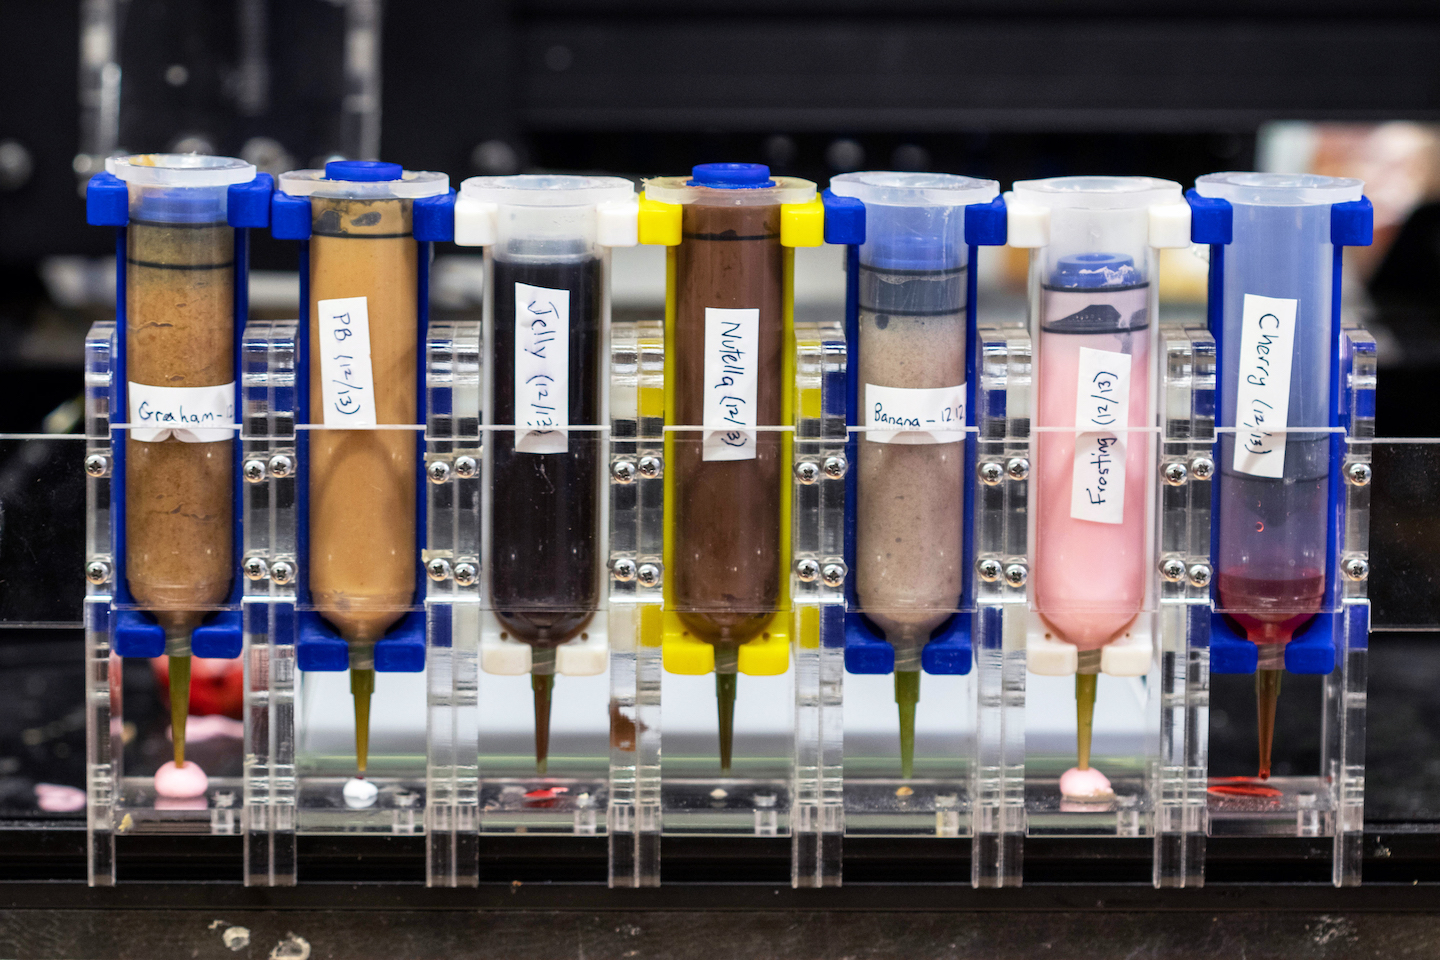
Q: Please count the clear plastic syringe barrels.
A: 7